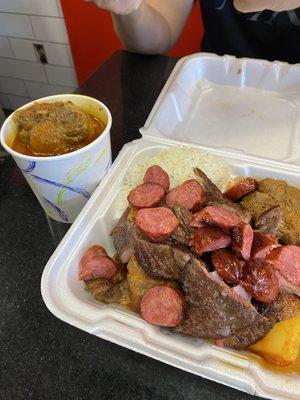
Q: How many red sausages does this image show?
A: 15